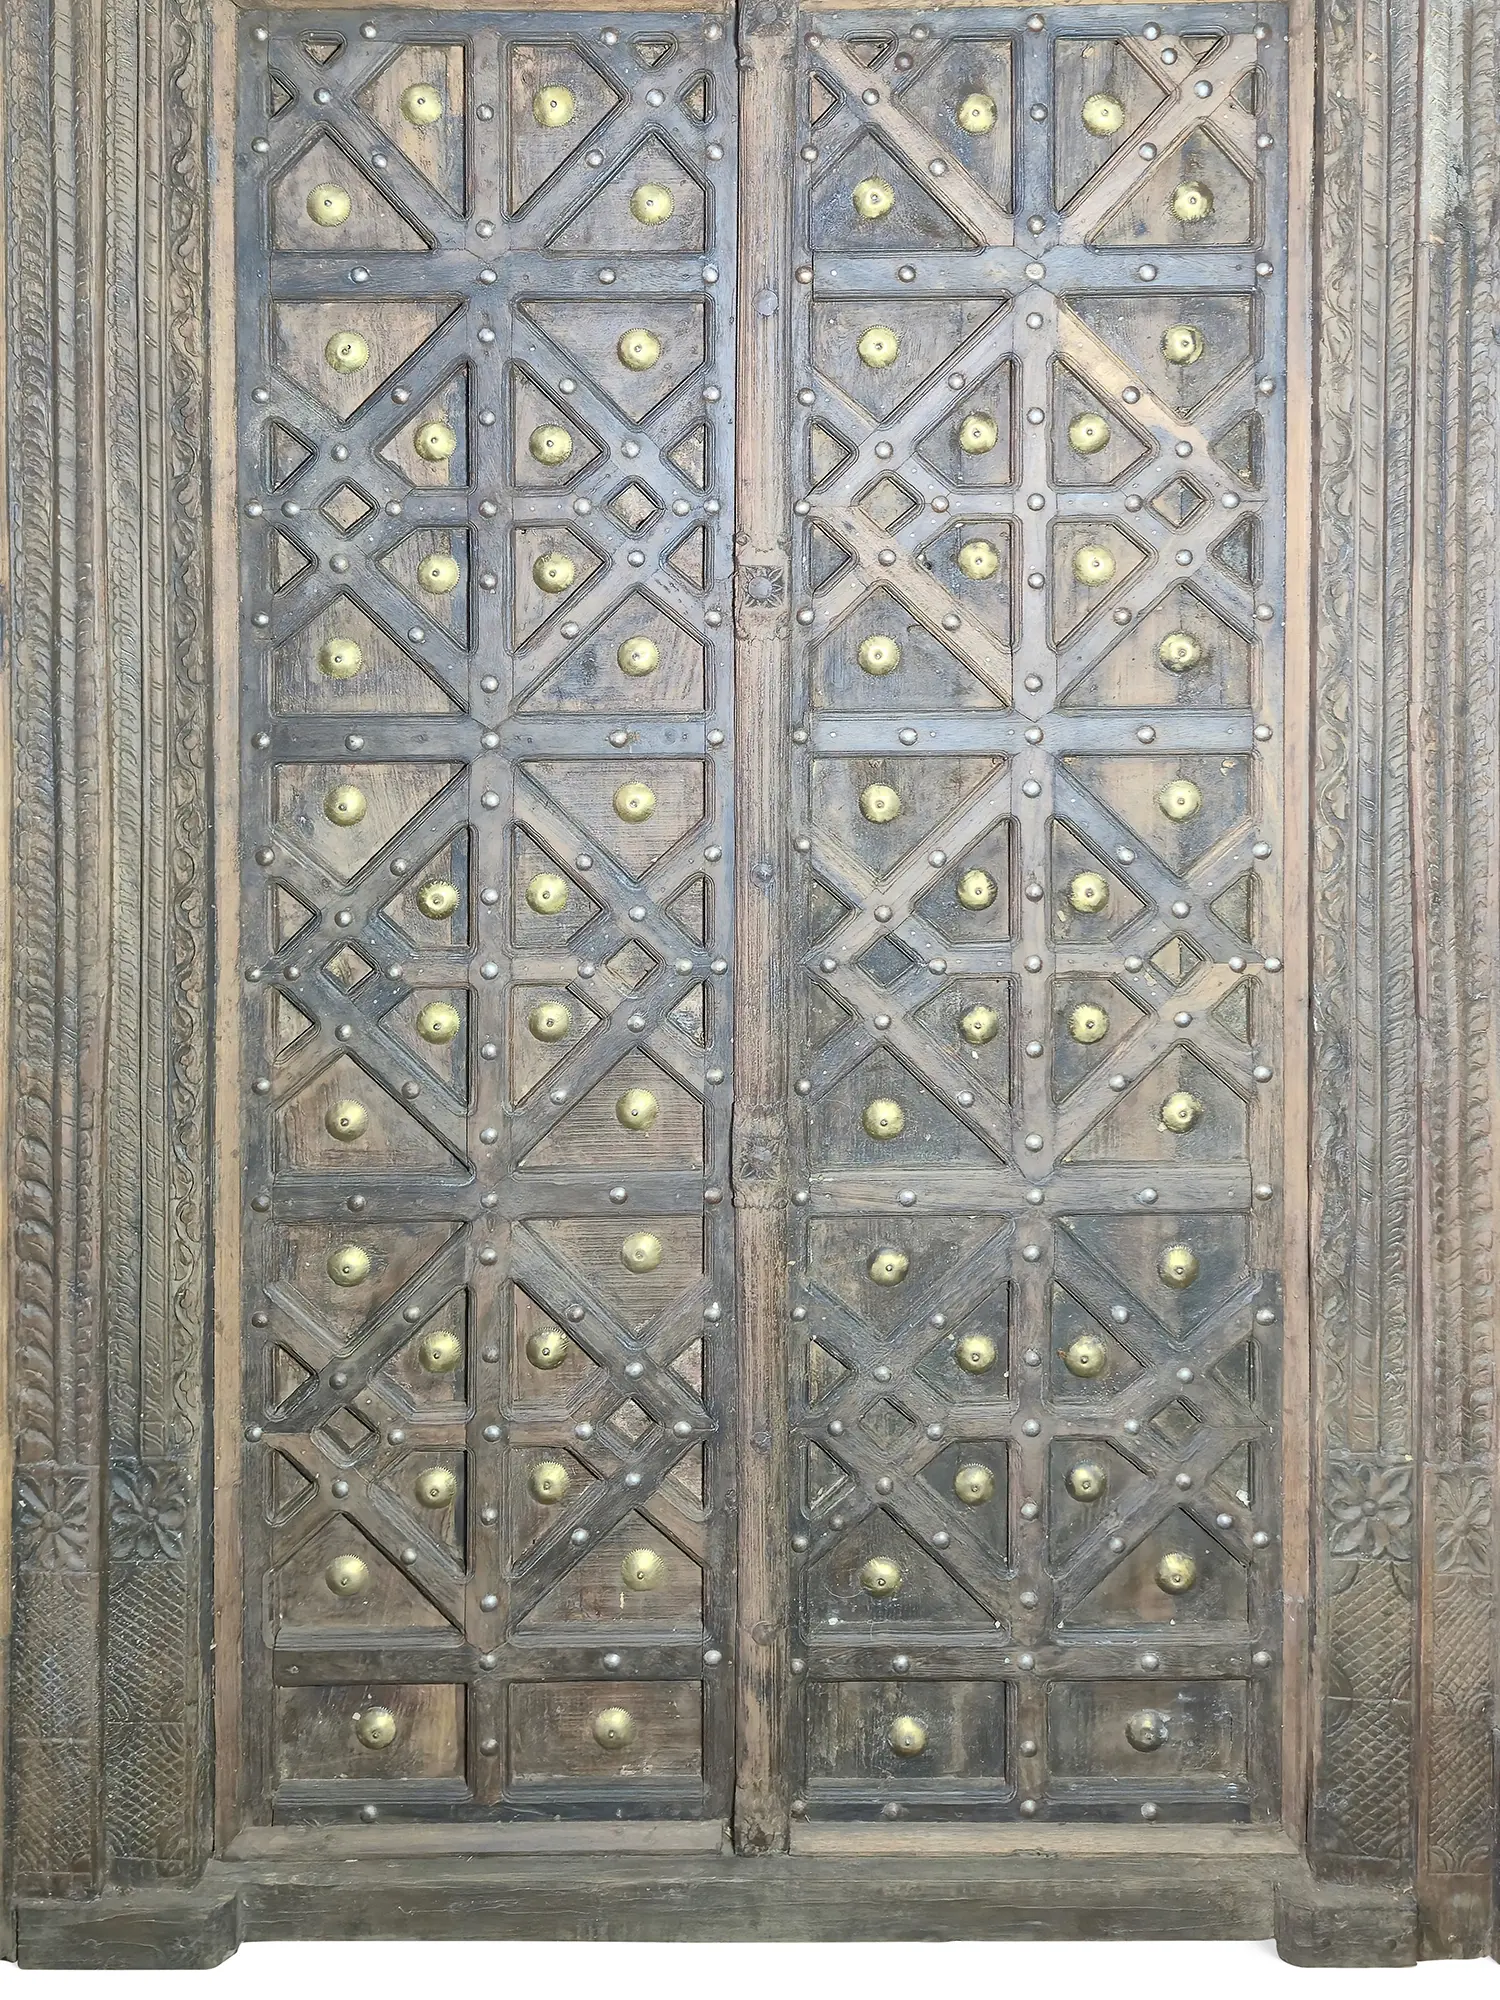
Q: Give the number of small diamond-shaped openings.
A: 12